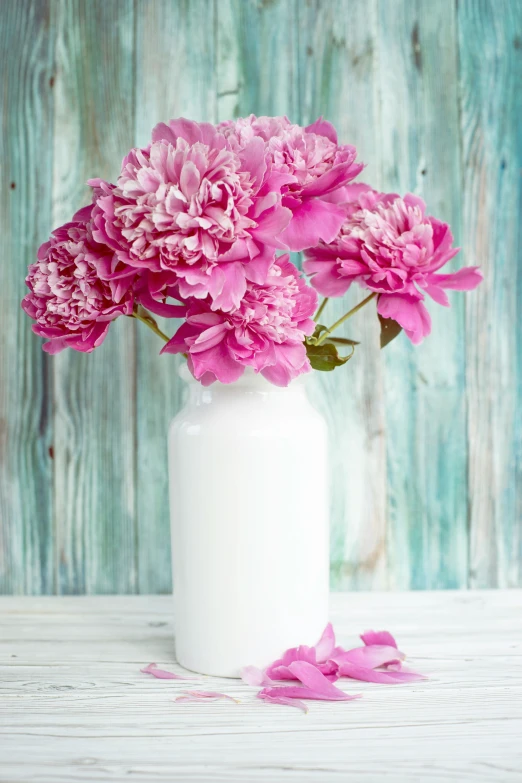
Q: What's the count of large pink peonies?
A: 5